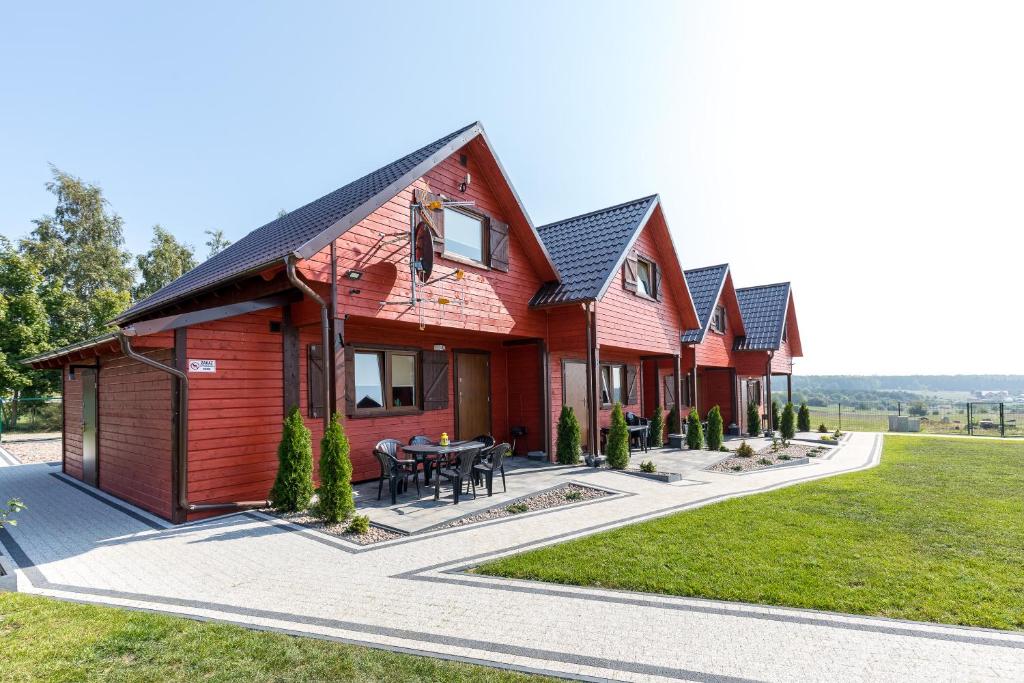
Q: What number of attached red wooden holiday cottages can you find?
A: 4